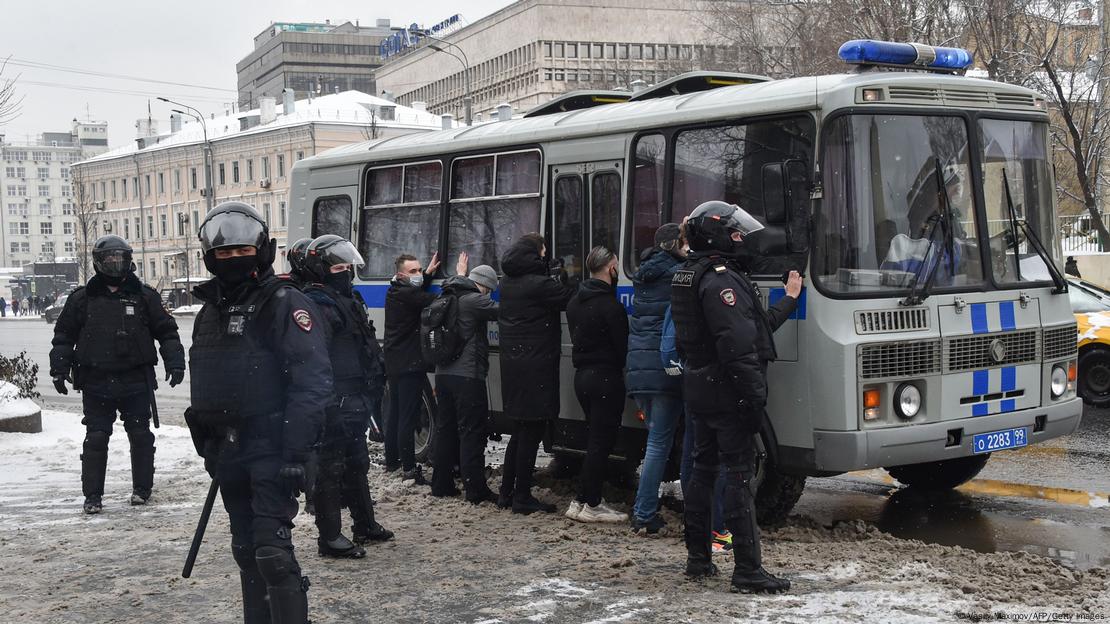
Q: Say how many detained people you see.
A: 6